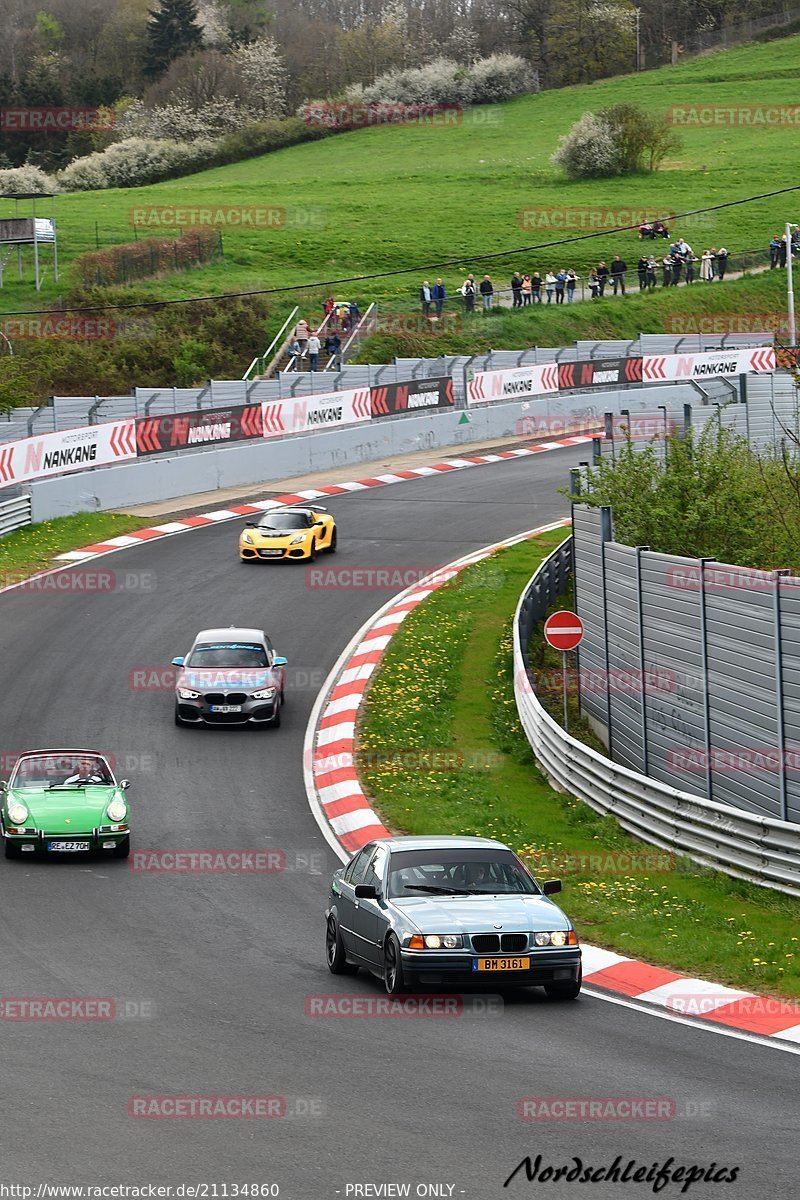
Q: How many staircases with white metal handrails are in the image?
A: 1